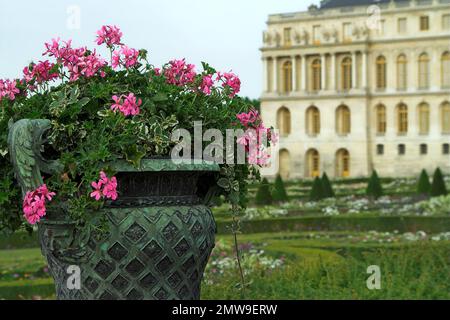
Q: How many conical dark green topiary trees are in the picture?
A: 7